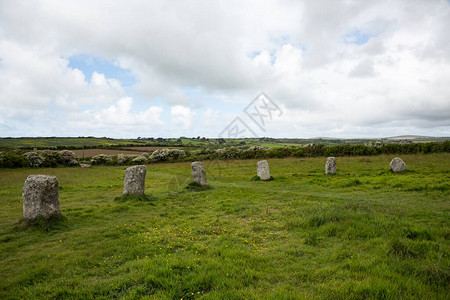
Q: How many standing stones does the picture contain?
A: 6